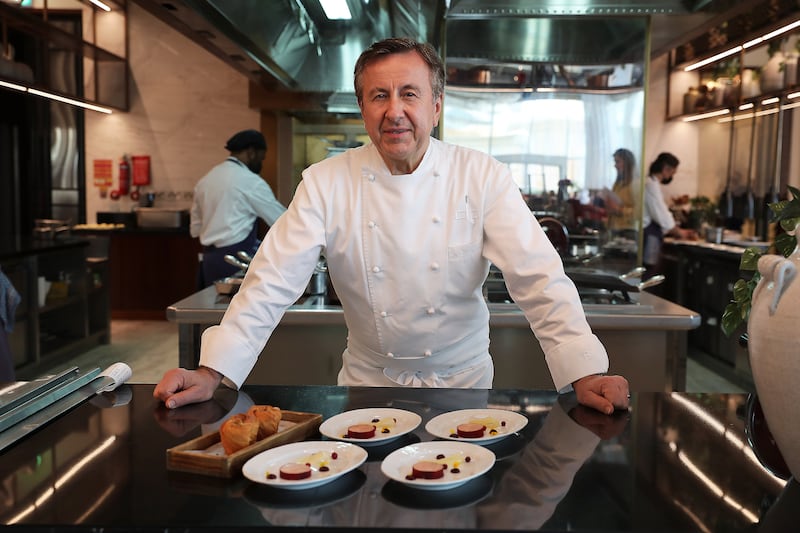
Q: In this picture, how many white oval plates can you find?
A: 4